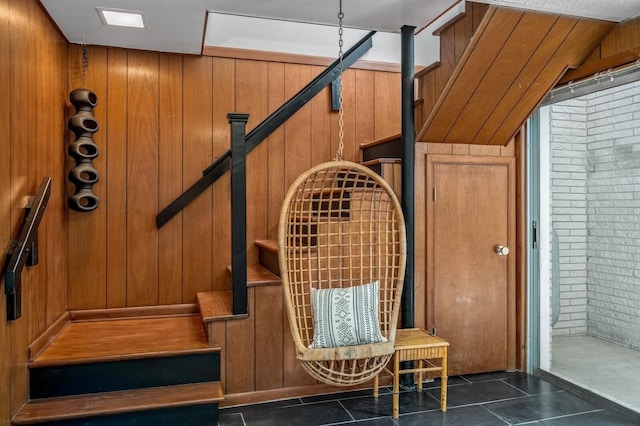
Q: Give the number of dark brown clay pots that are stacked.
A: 5